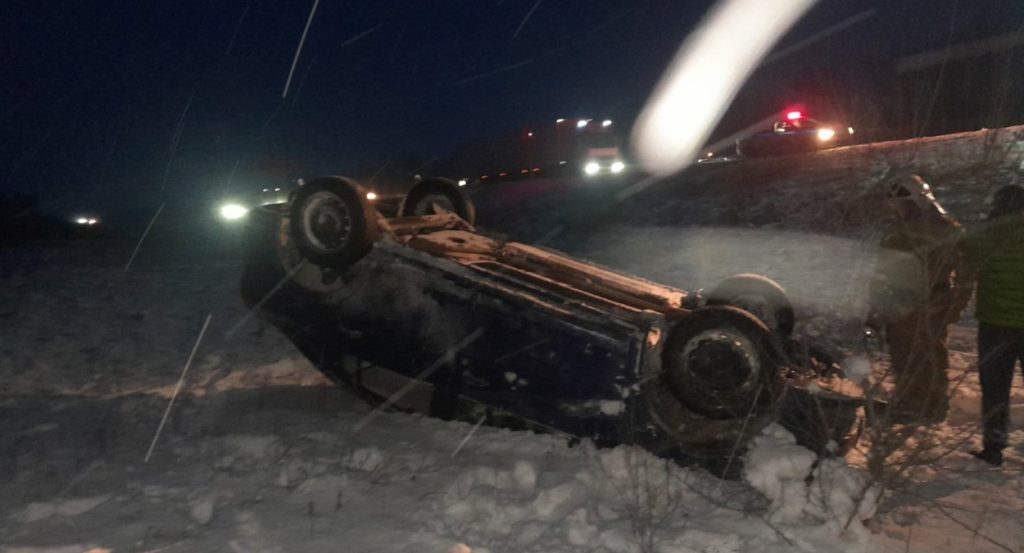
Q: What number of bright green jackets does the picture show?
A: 1